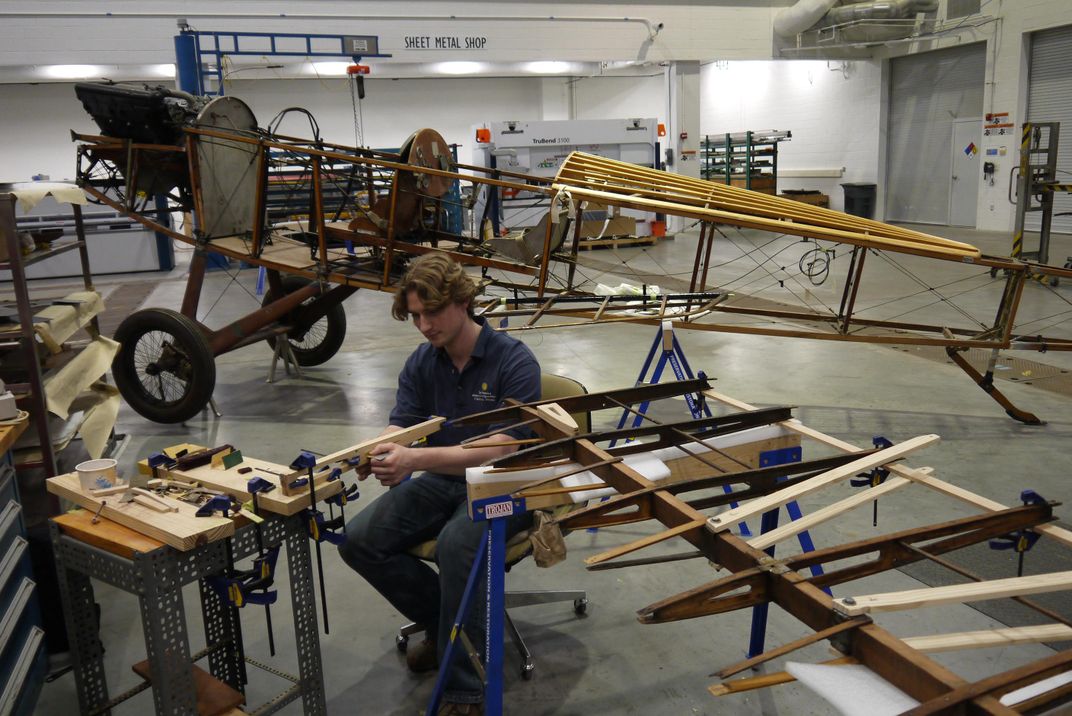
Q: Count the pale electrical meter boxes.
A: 0